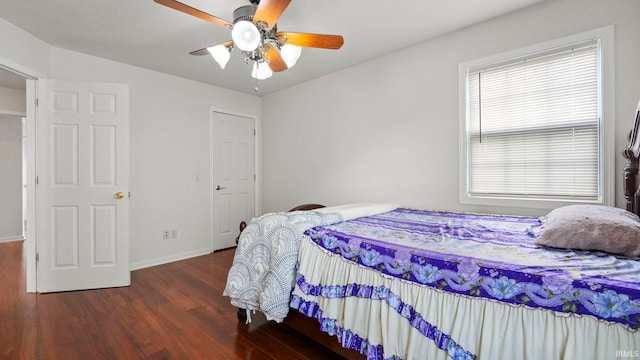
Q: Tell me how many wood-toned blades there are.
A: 5